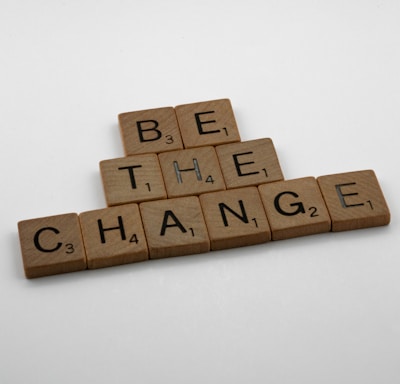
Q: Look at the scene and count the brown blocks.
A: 11